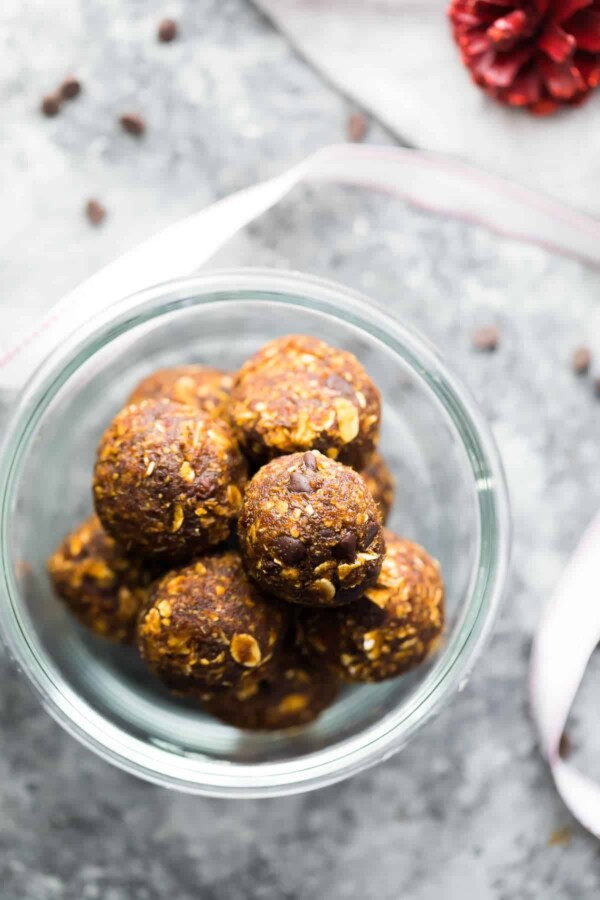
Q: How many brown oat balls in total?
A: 9